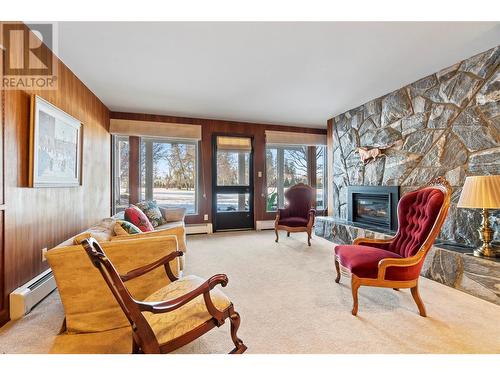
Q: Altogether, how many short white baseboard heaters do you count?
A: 3